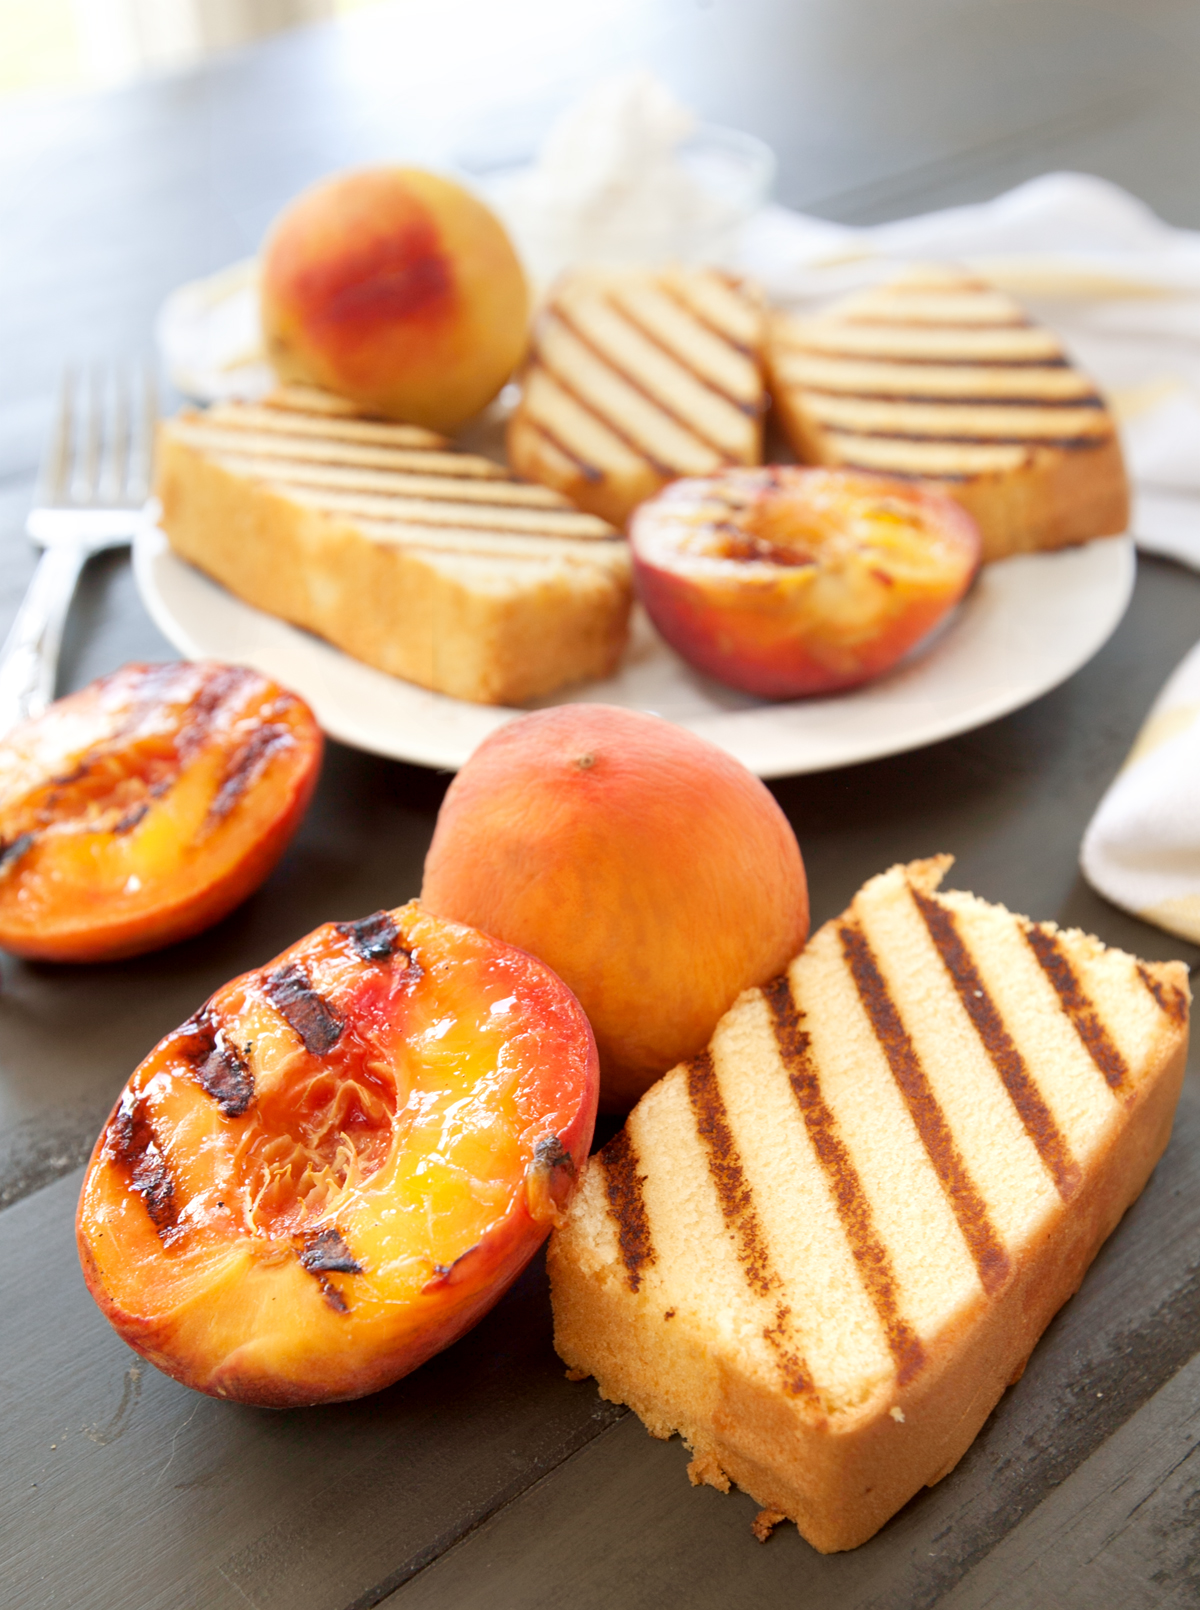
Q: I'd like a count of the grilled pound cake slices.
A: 4